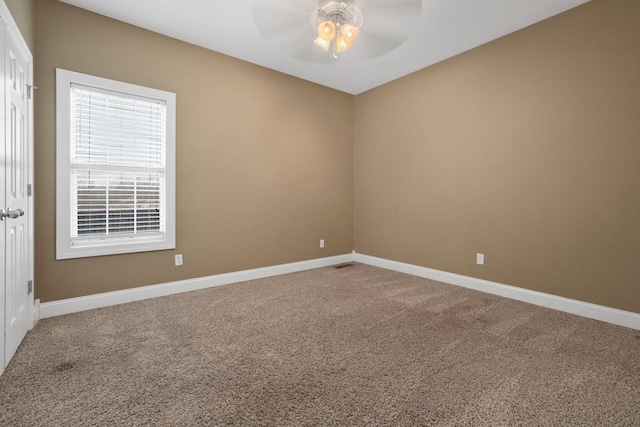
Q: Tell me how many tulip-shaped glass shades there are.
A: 4